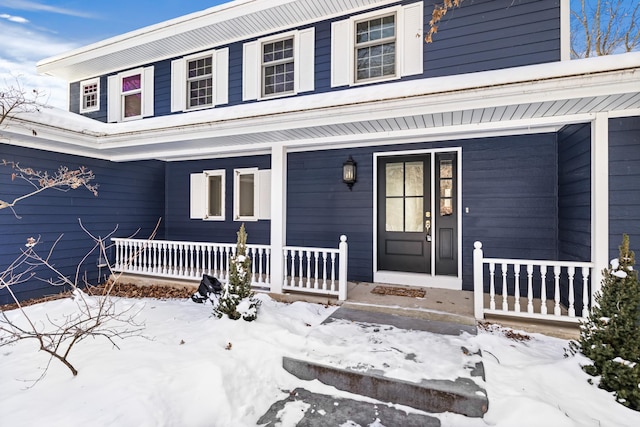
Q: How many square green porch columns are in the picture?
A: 0